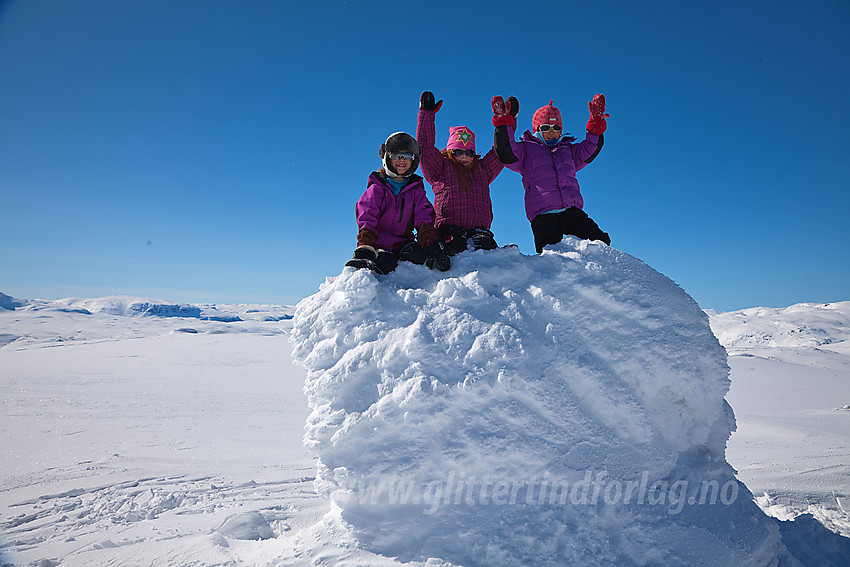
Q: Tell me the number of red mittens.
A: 2